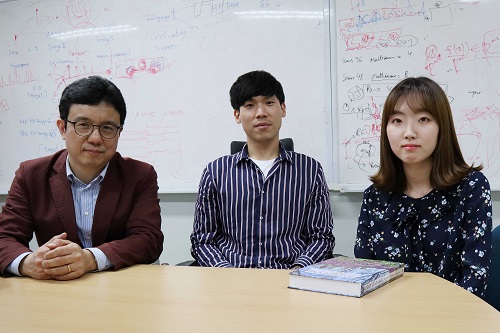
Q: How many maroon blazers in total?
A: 1